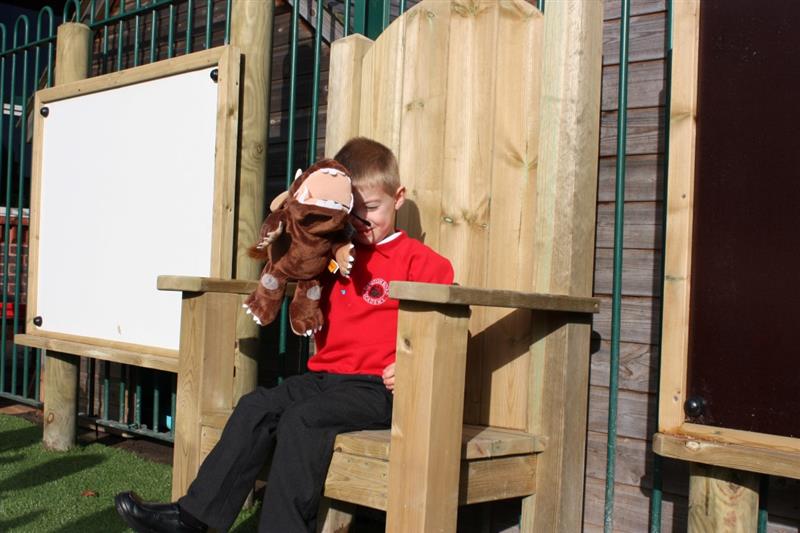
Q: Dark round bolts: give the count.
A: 4